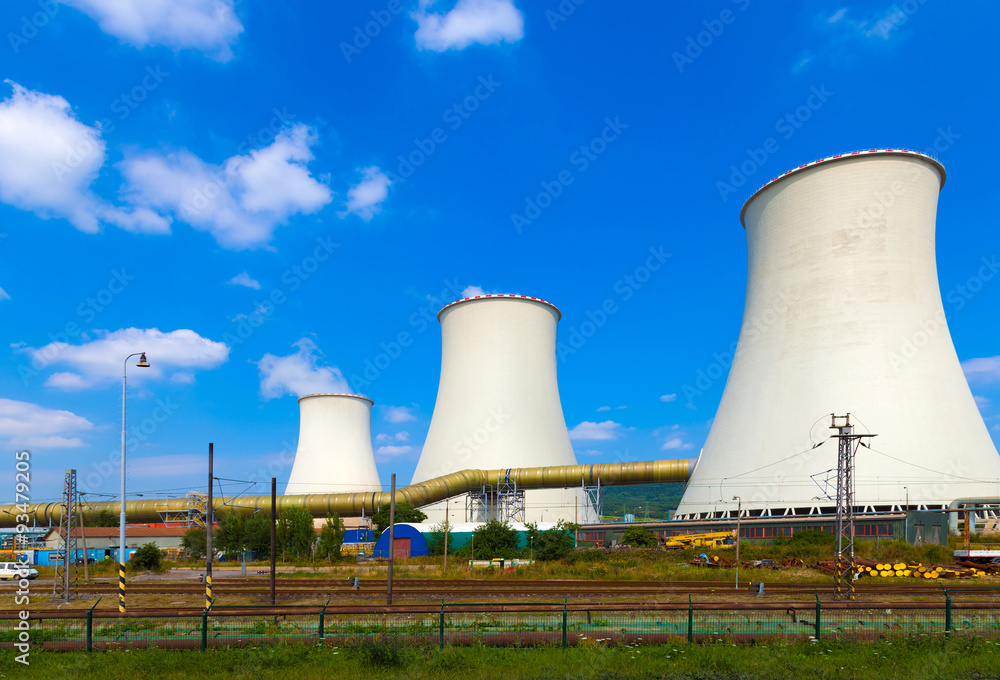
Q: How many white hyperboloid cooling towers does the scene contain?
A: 3